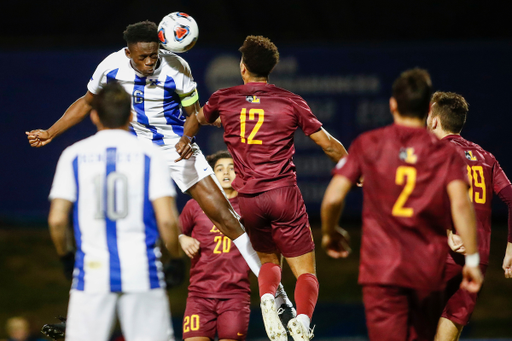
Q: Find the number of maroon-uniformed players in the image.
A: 4